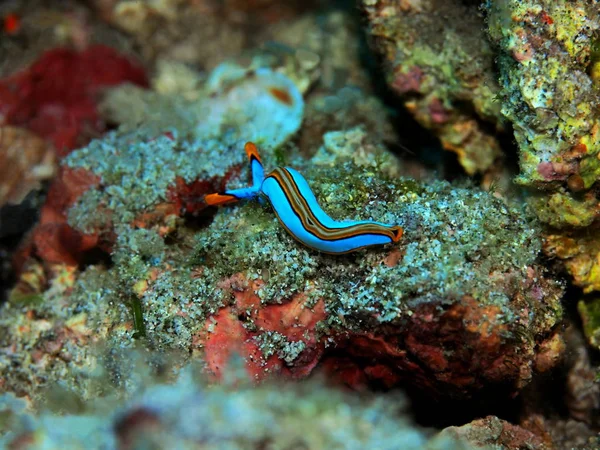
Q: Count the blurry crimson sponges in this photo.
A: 1